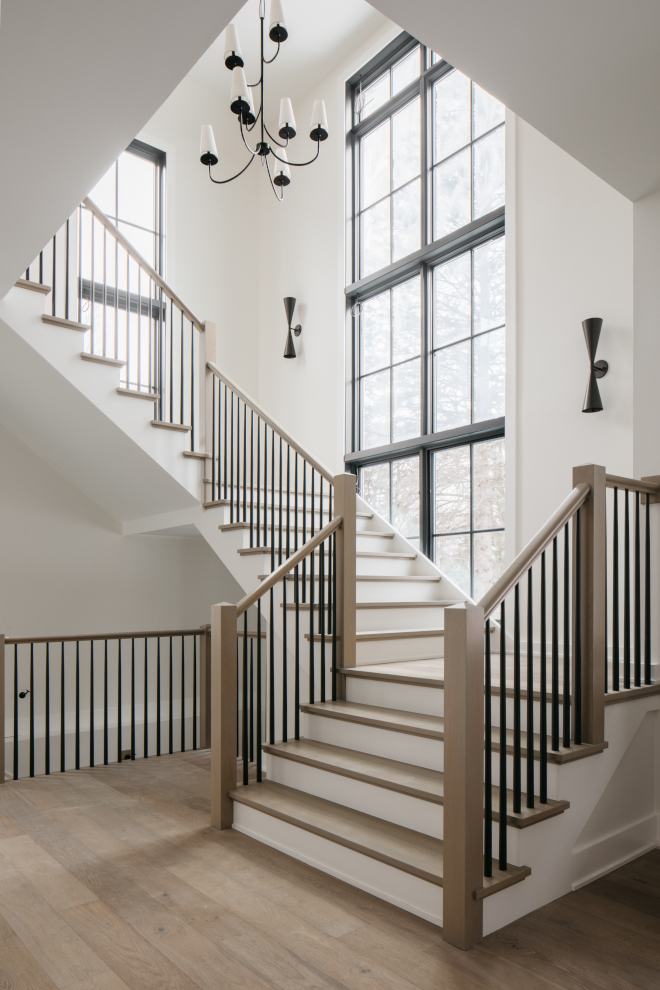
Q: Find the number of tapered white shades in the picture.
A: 8